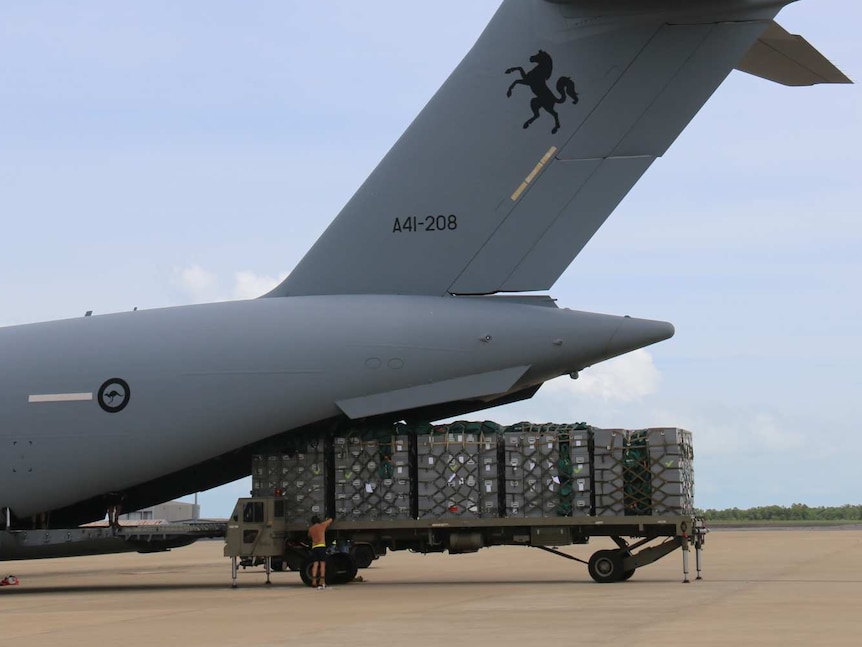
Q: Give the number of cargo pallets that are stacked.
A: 5